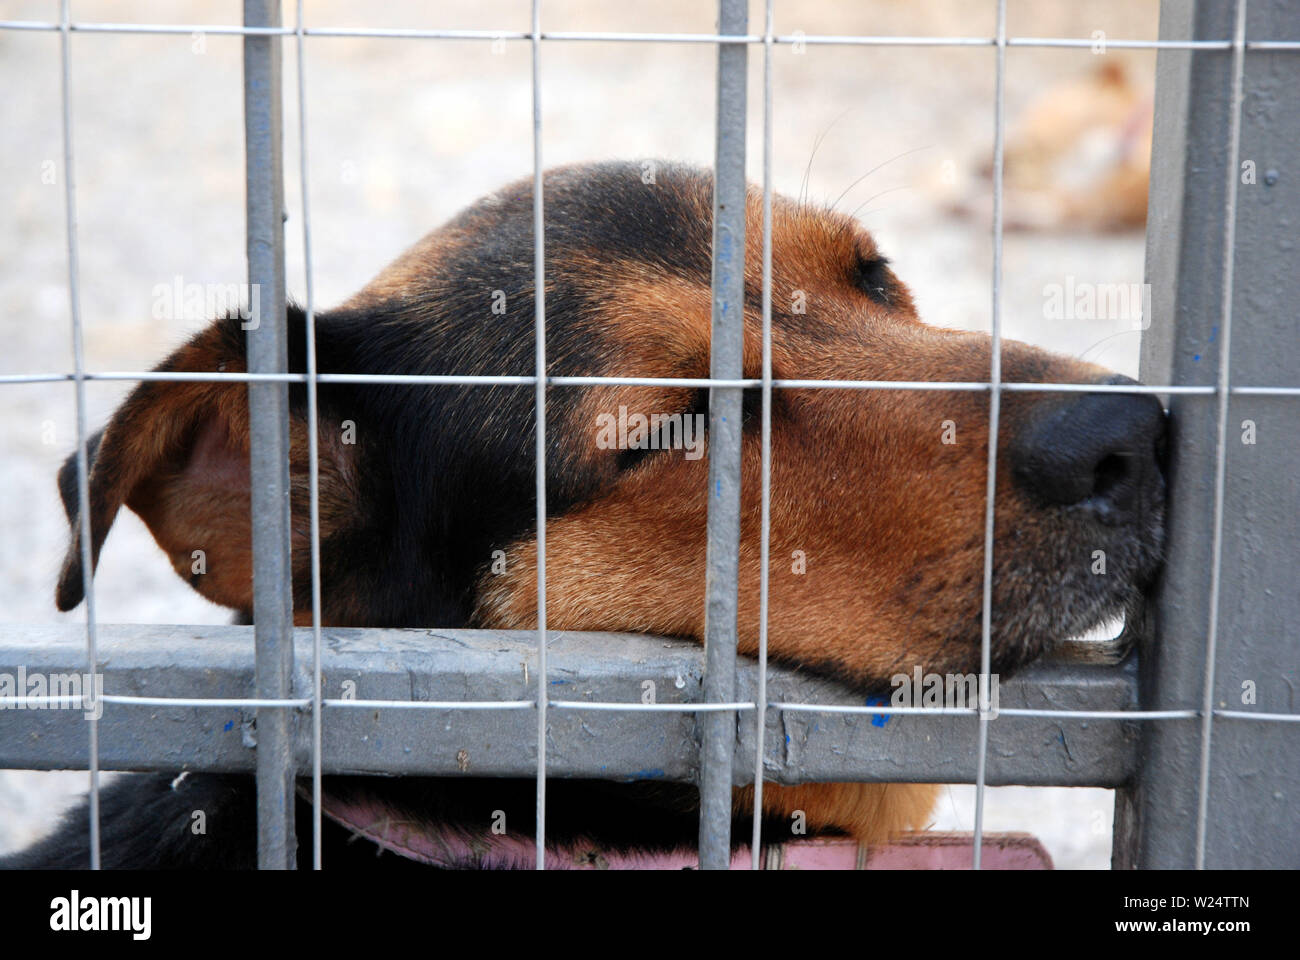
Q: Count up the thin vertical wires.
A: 6